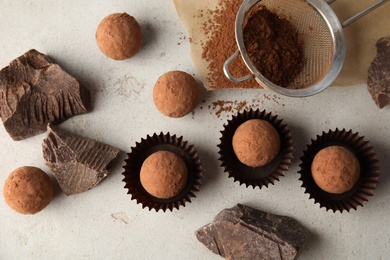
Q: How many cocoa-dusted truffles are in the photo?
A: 6